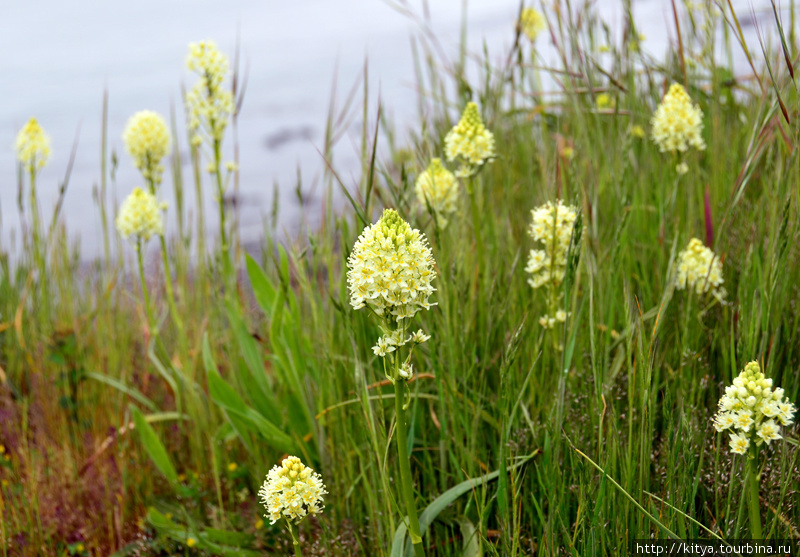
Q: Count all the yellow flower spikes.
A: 13